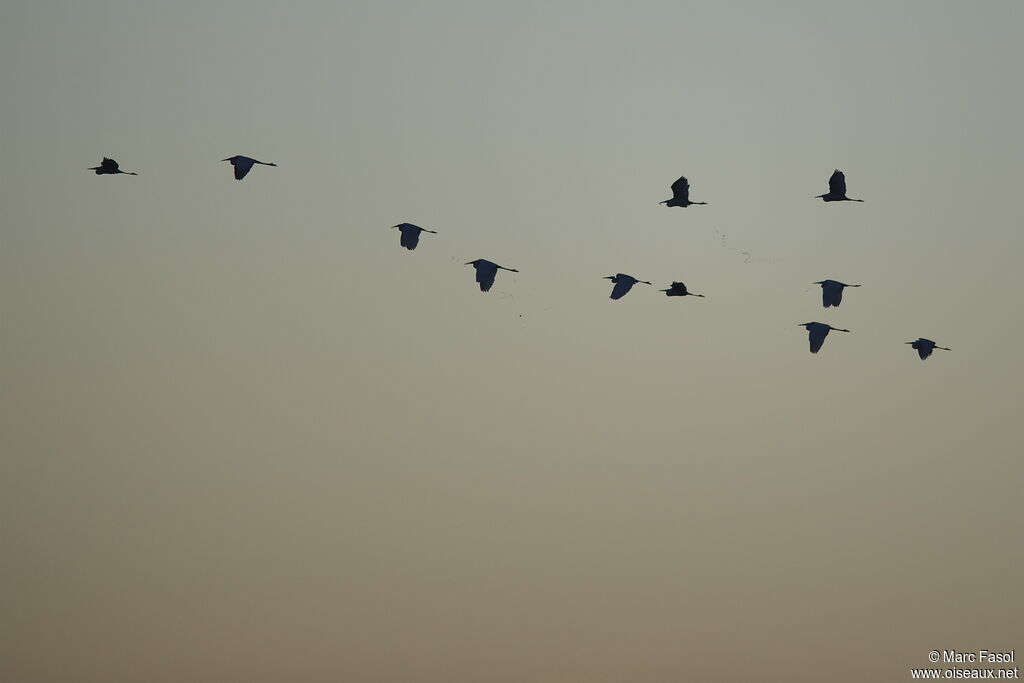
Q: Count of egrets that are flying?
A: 11